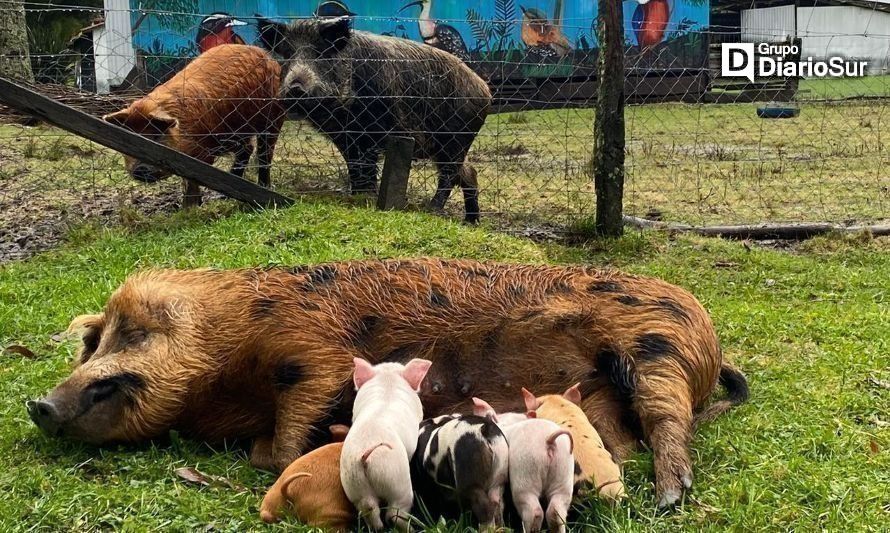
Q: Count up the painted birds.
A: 5